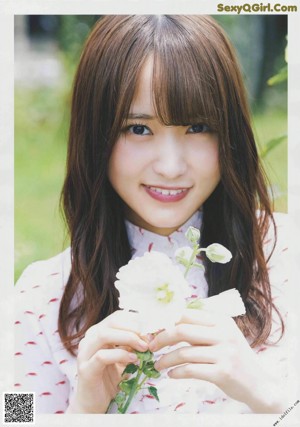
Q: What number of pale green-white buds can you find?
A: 3